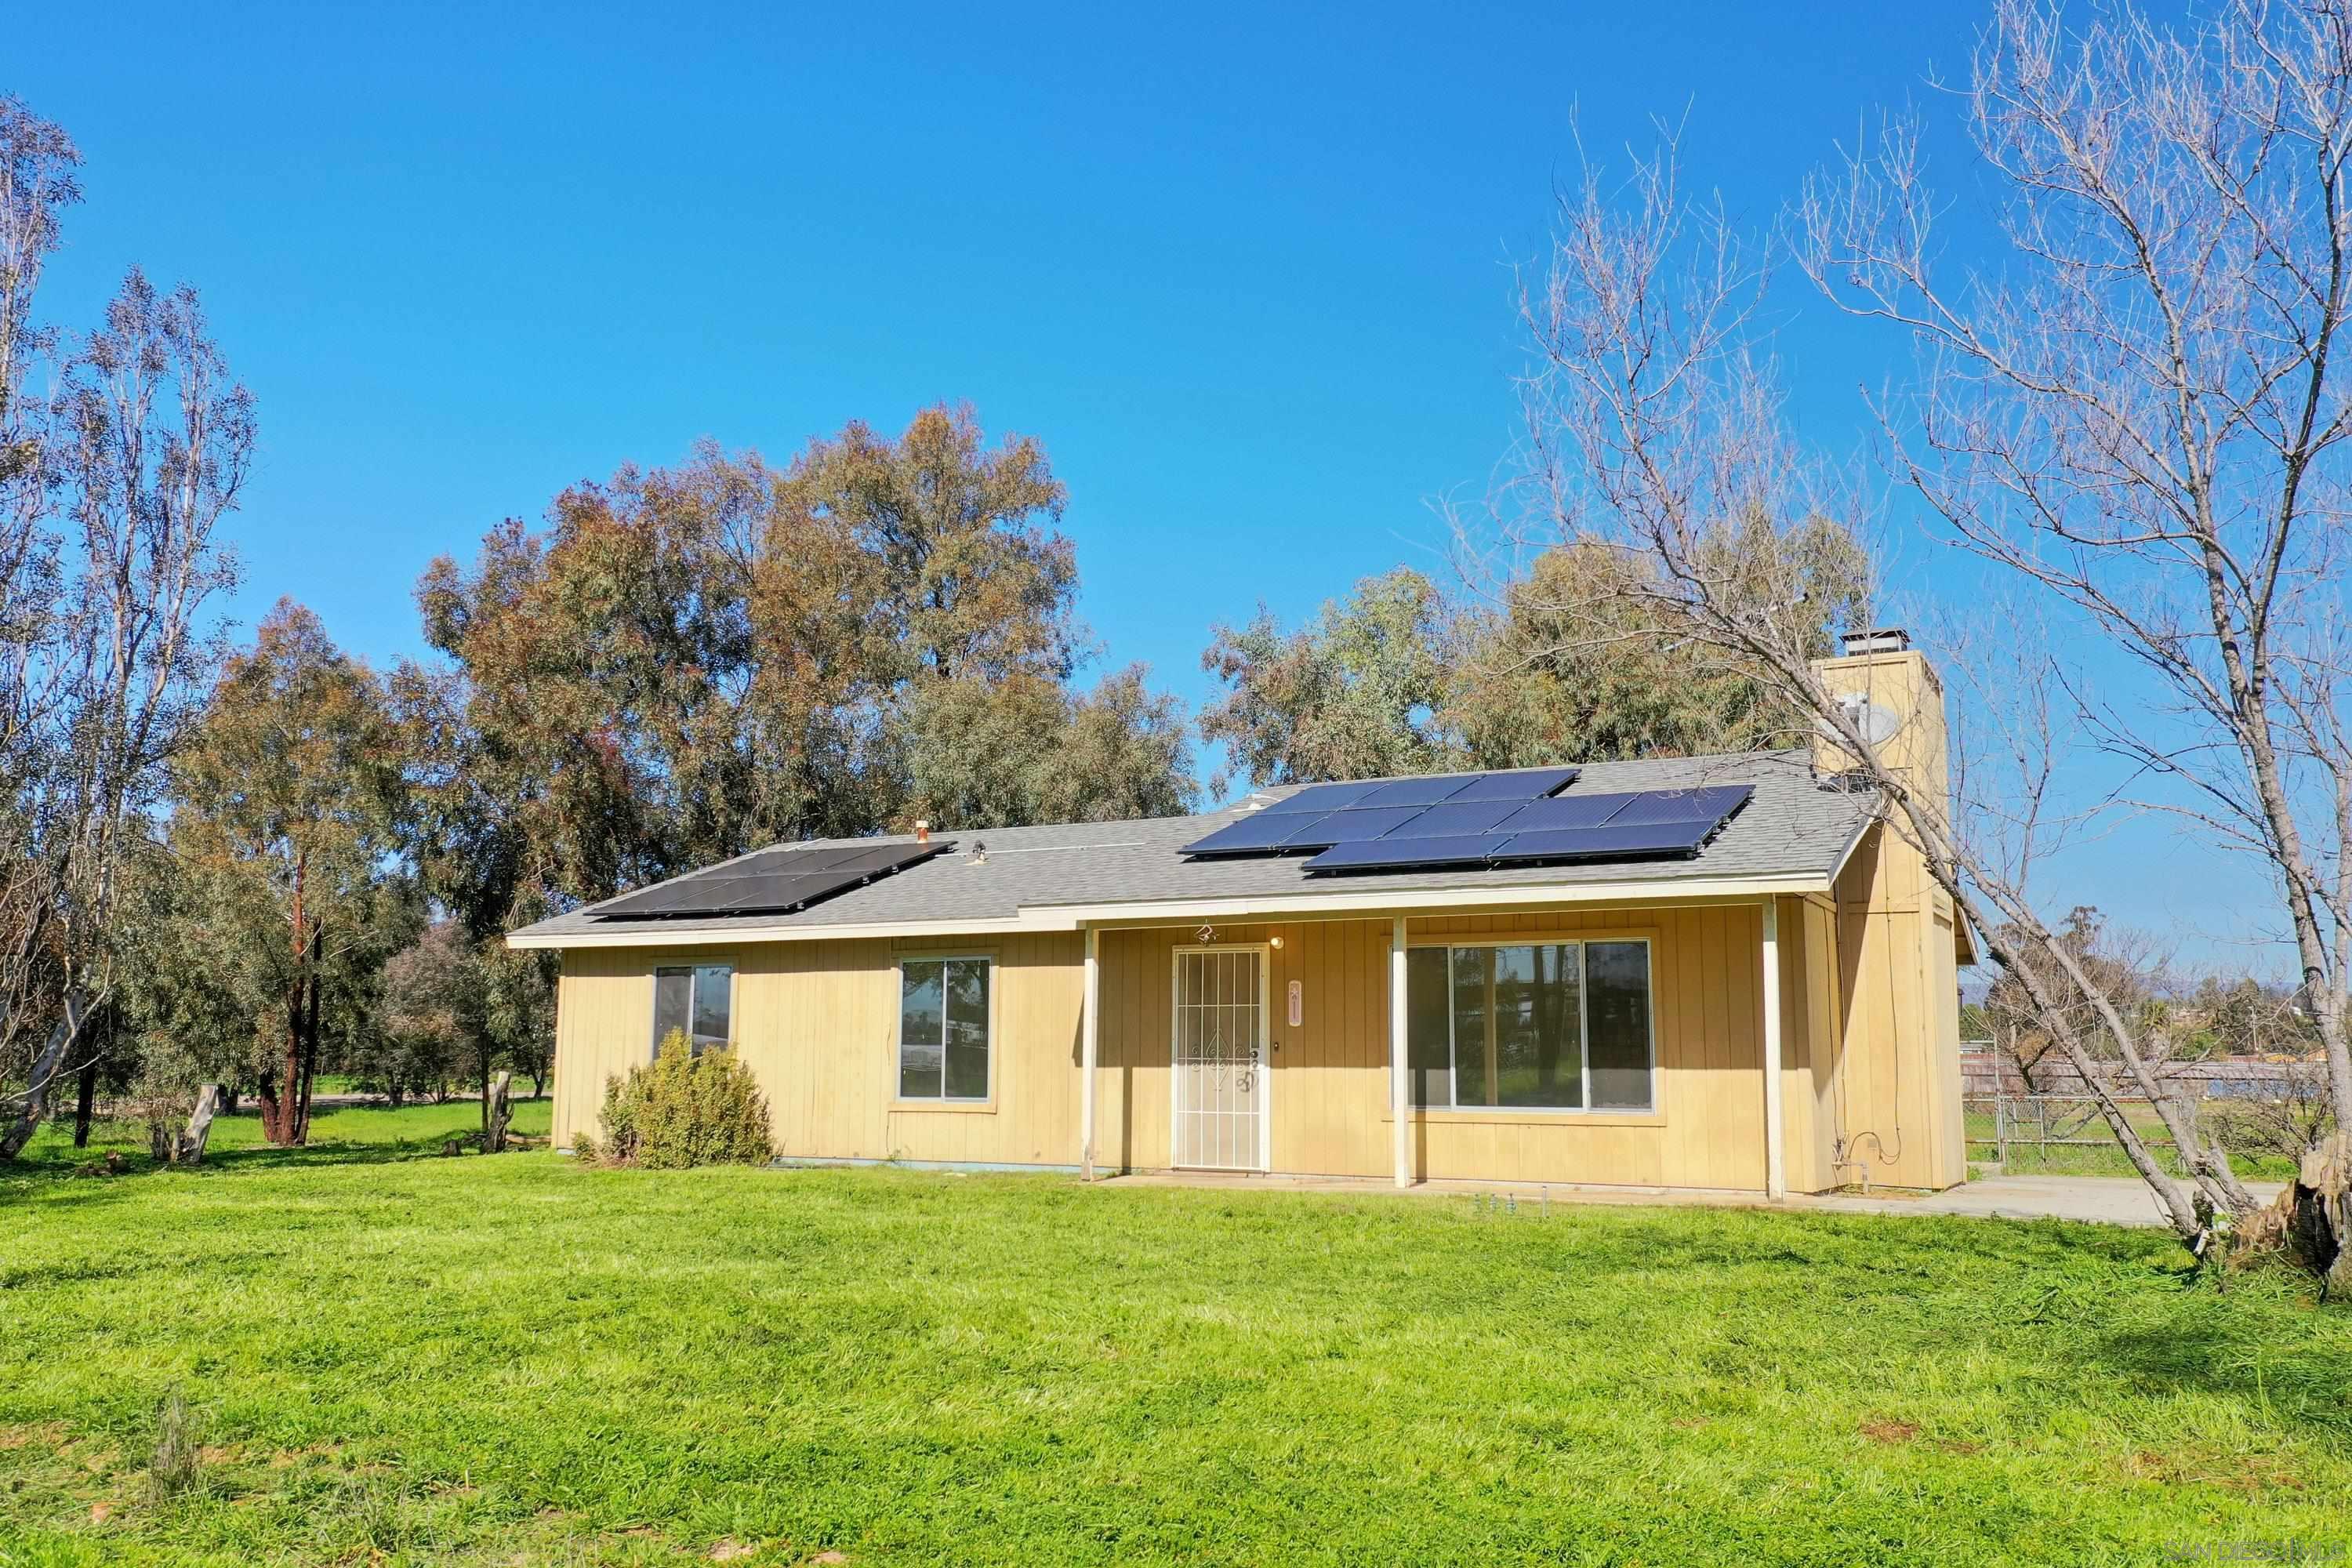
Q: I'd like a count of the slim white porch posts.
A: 3